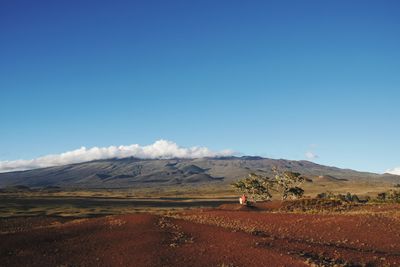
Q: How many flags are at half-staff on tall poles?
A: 0